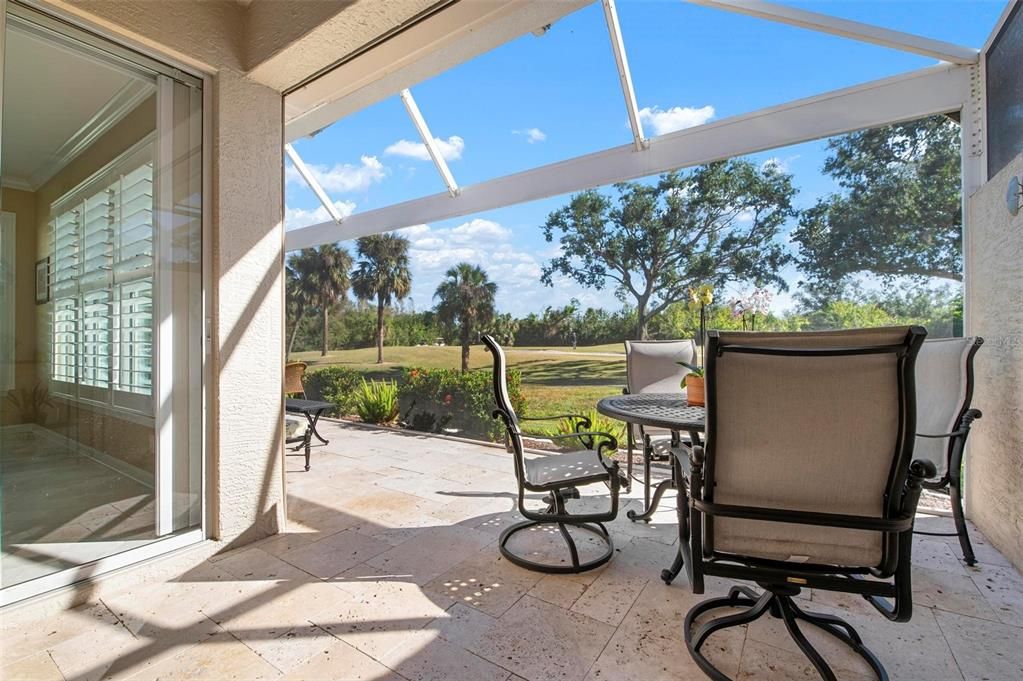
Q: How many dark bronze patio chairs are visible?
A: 4